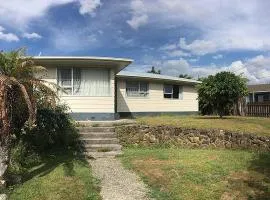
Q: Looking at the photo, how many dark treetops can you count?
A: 2